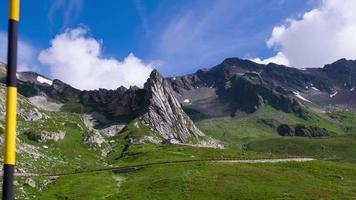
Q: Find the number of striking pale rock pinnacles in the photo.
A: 1